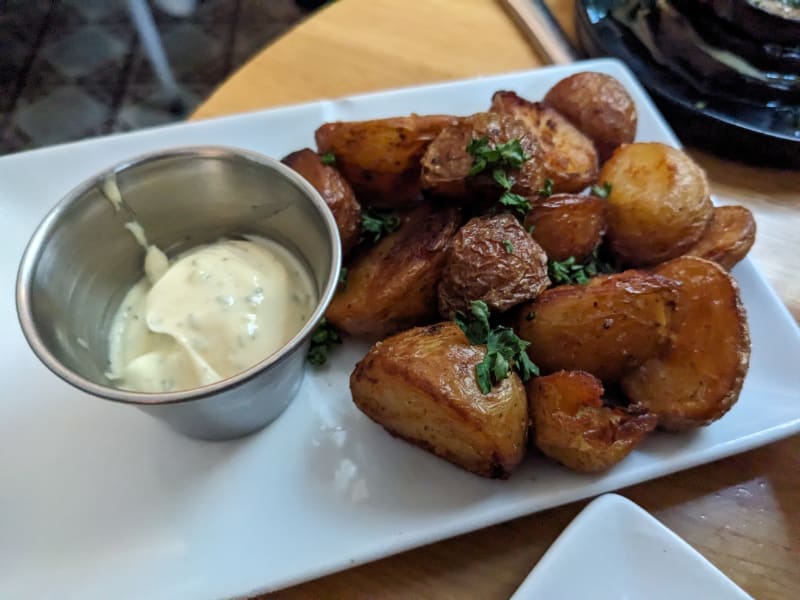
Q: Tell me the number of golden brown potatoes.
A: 14